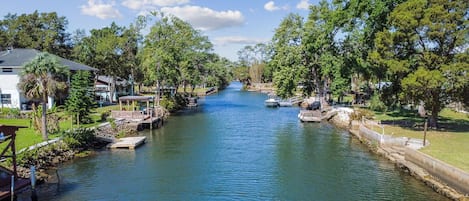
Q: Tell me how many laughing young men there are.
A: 0